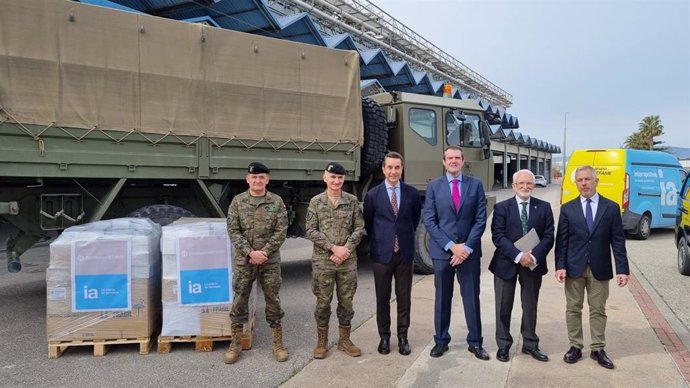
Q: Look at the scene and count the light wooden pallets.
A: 2